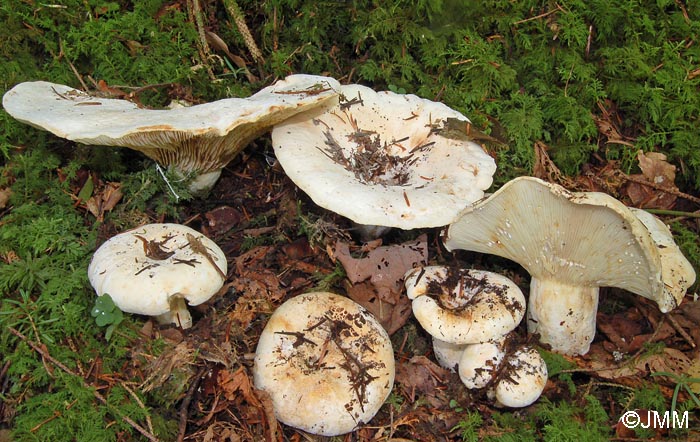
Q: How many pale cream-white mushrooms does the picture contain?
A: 8